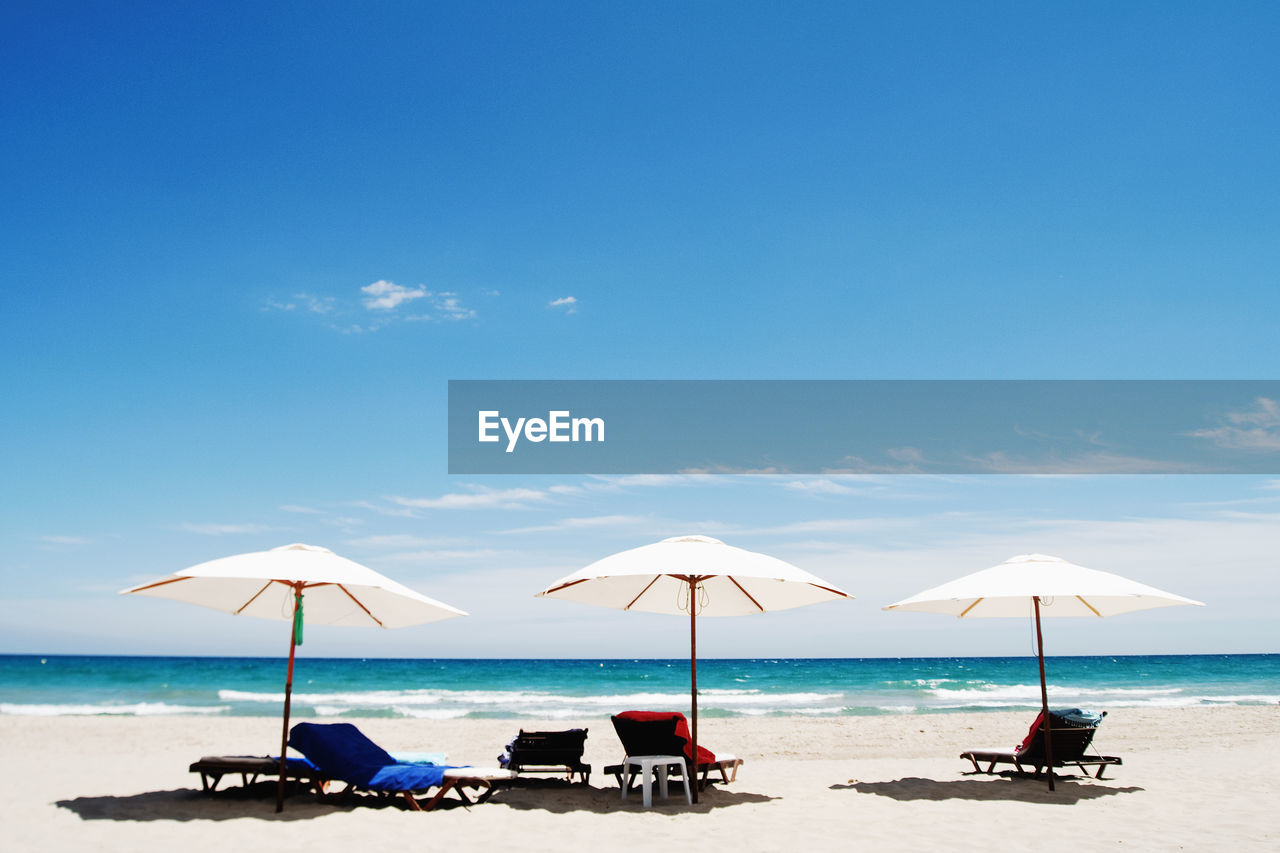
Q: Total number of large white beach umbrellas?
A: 3